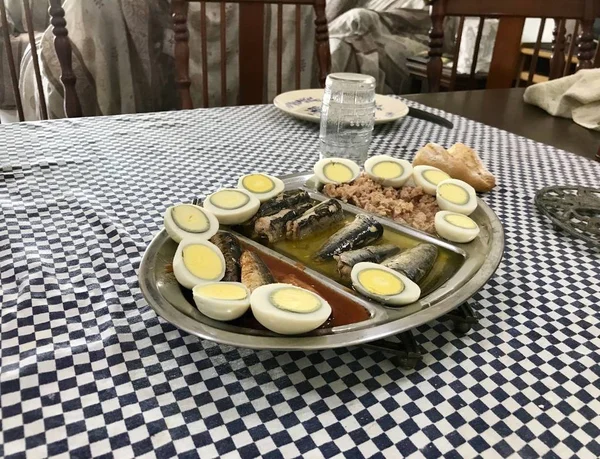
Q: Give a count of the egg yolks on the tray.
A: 12